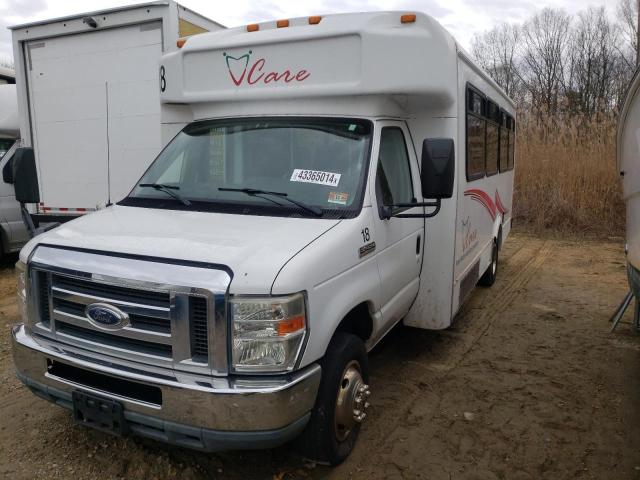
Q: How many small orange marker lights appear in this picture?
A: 5